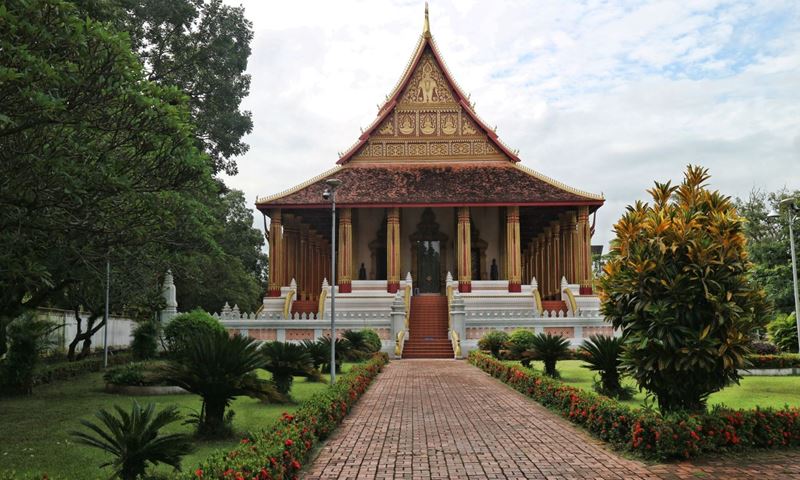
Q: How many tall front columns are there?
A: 6